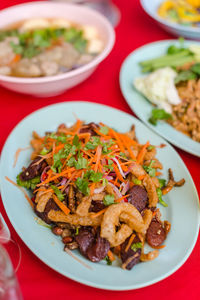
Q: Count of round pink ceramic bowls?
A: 1